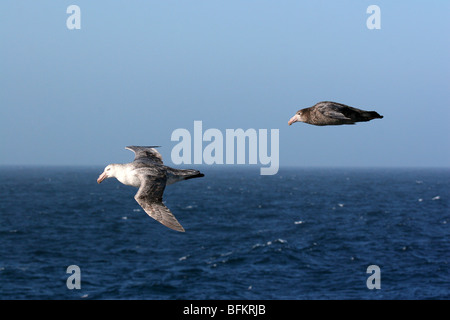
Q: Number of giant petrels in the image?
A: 2